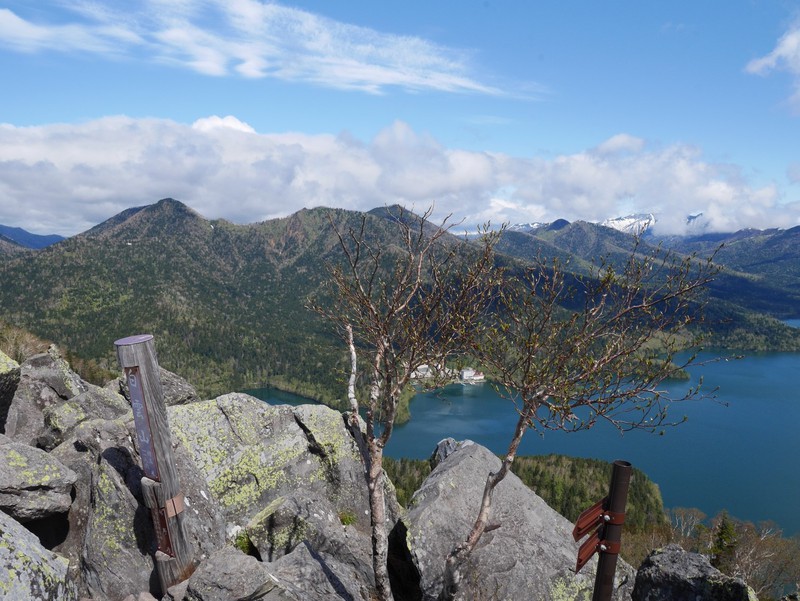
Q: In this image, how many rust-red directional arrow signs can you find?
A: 2